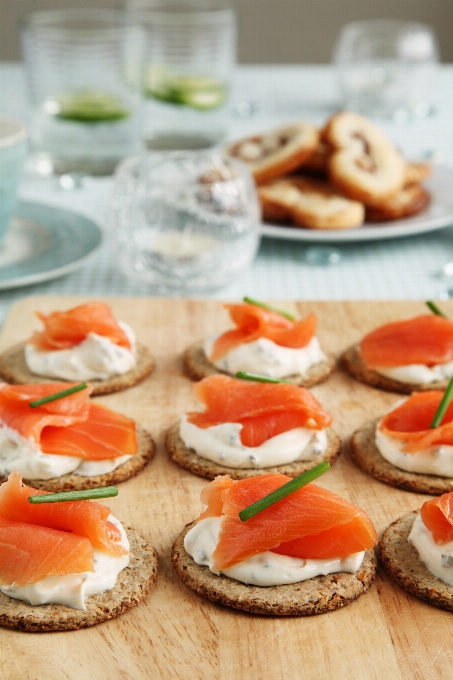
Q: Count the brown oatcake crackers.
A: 9